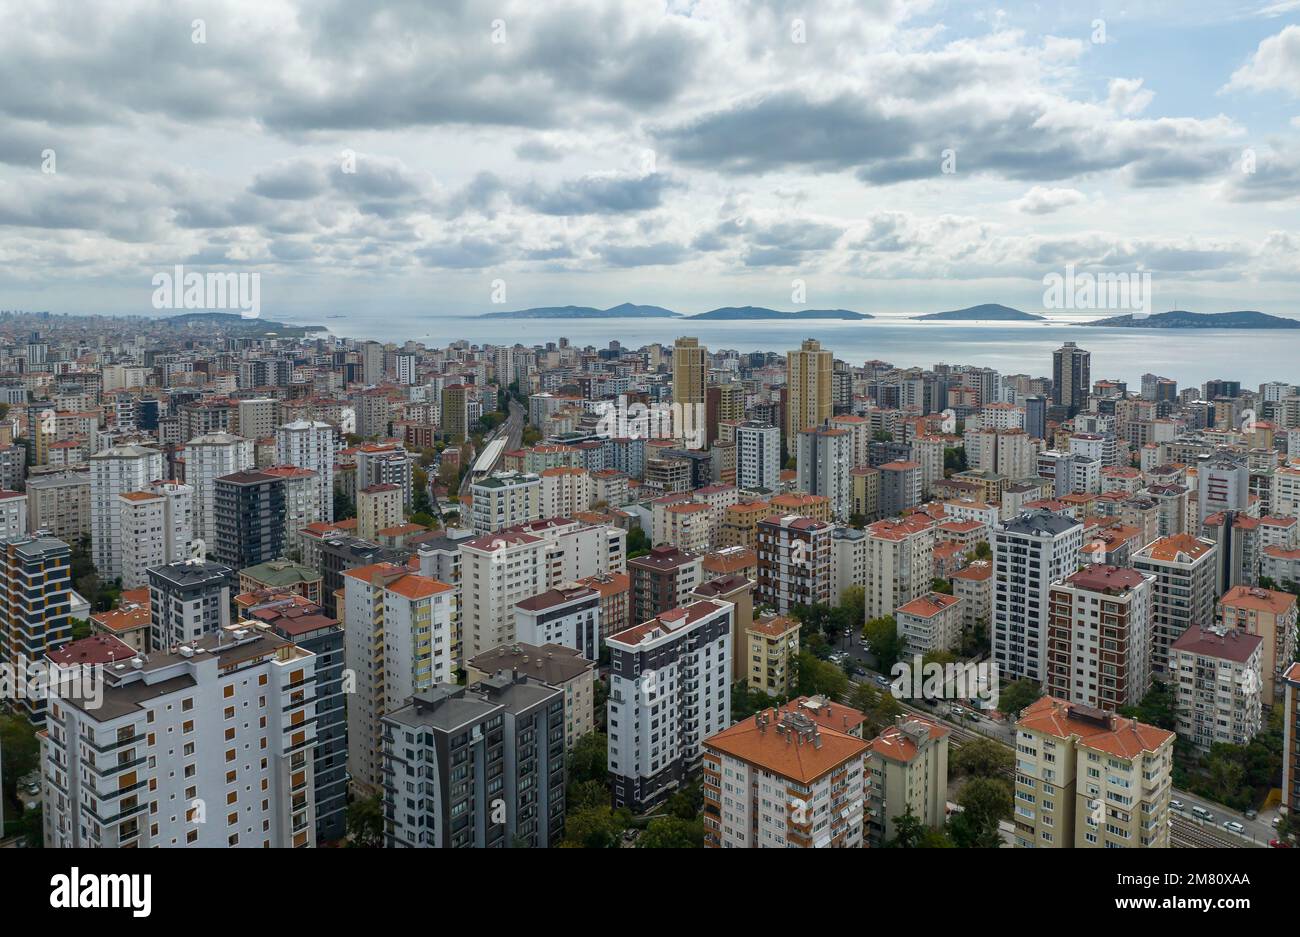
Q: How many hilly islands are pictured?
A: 4